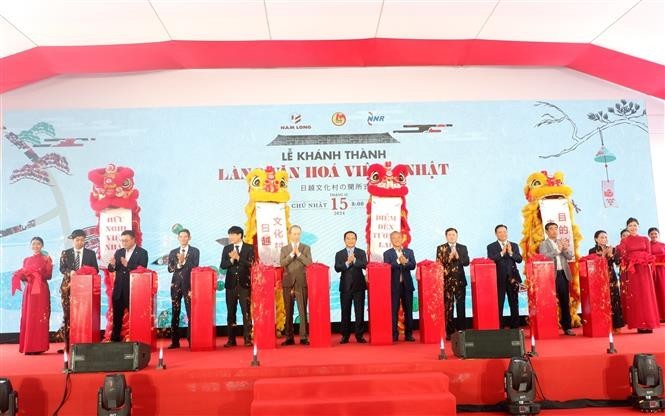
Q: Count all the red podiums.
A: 10